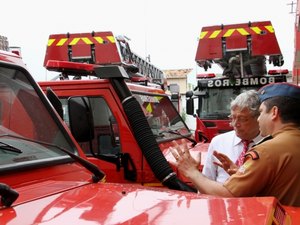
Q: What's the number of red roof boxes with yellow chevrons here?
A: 2